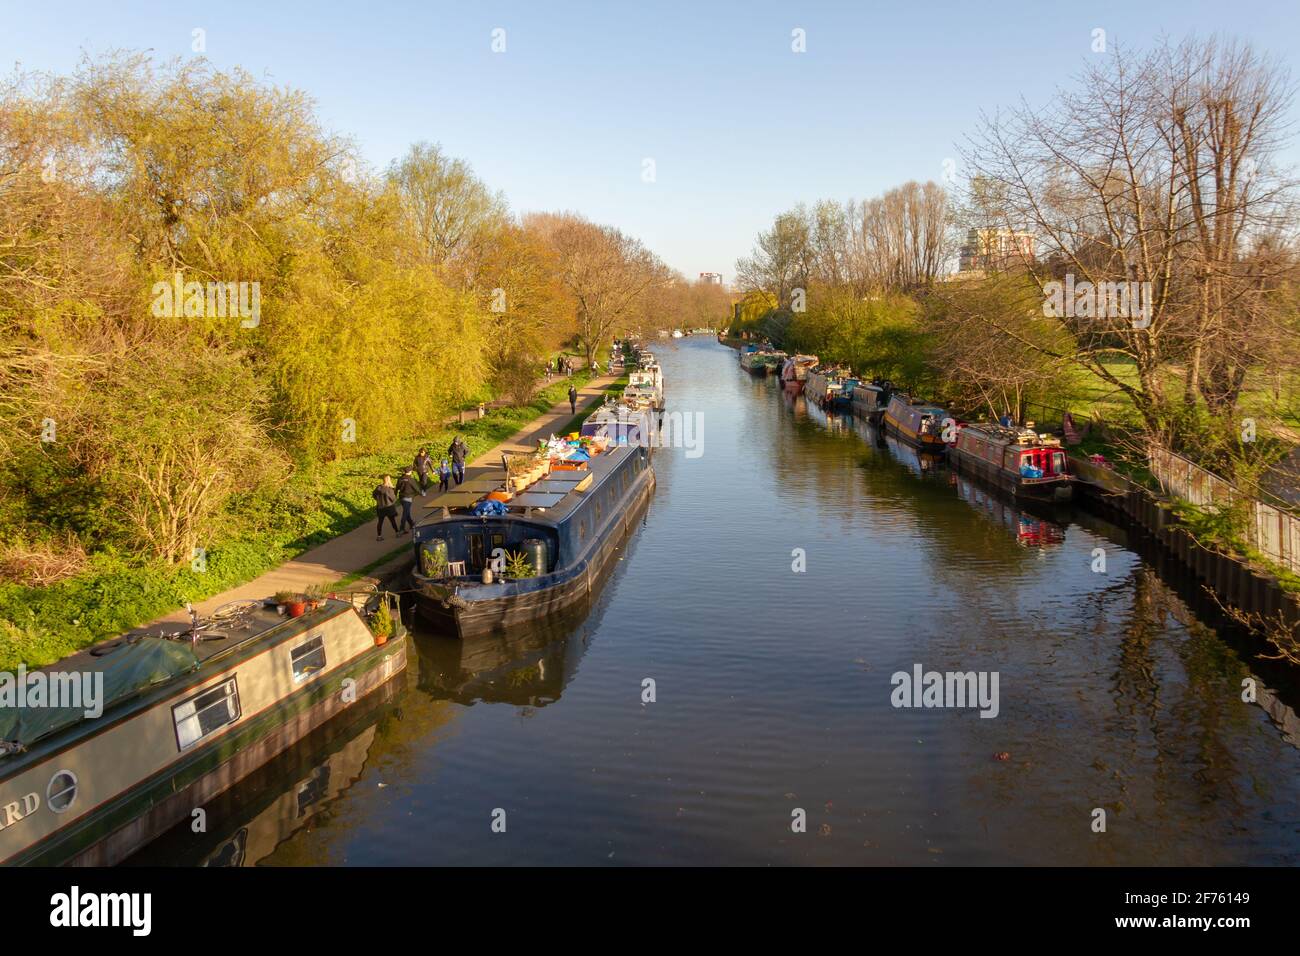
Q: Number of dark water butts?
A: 2